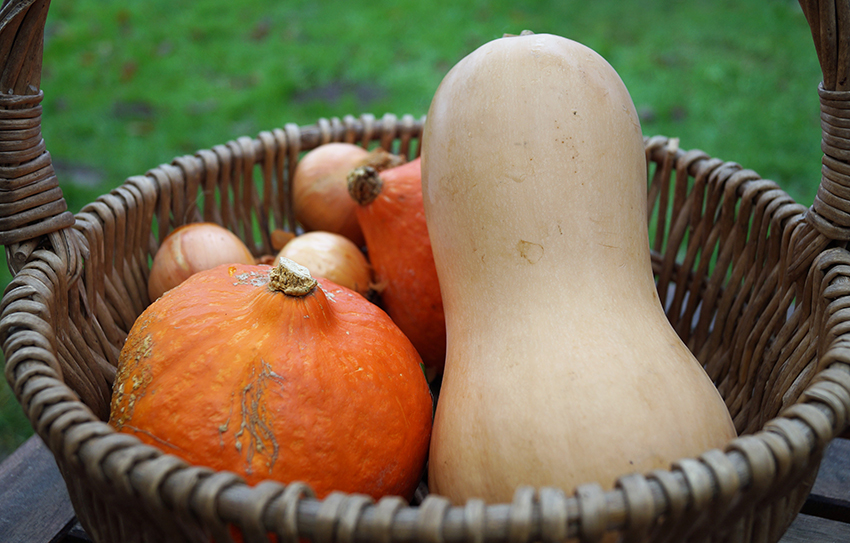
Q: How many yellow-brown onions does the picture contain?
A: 3